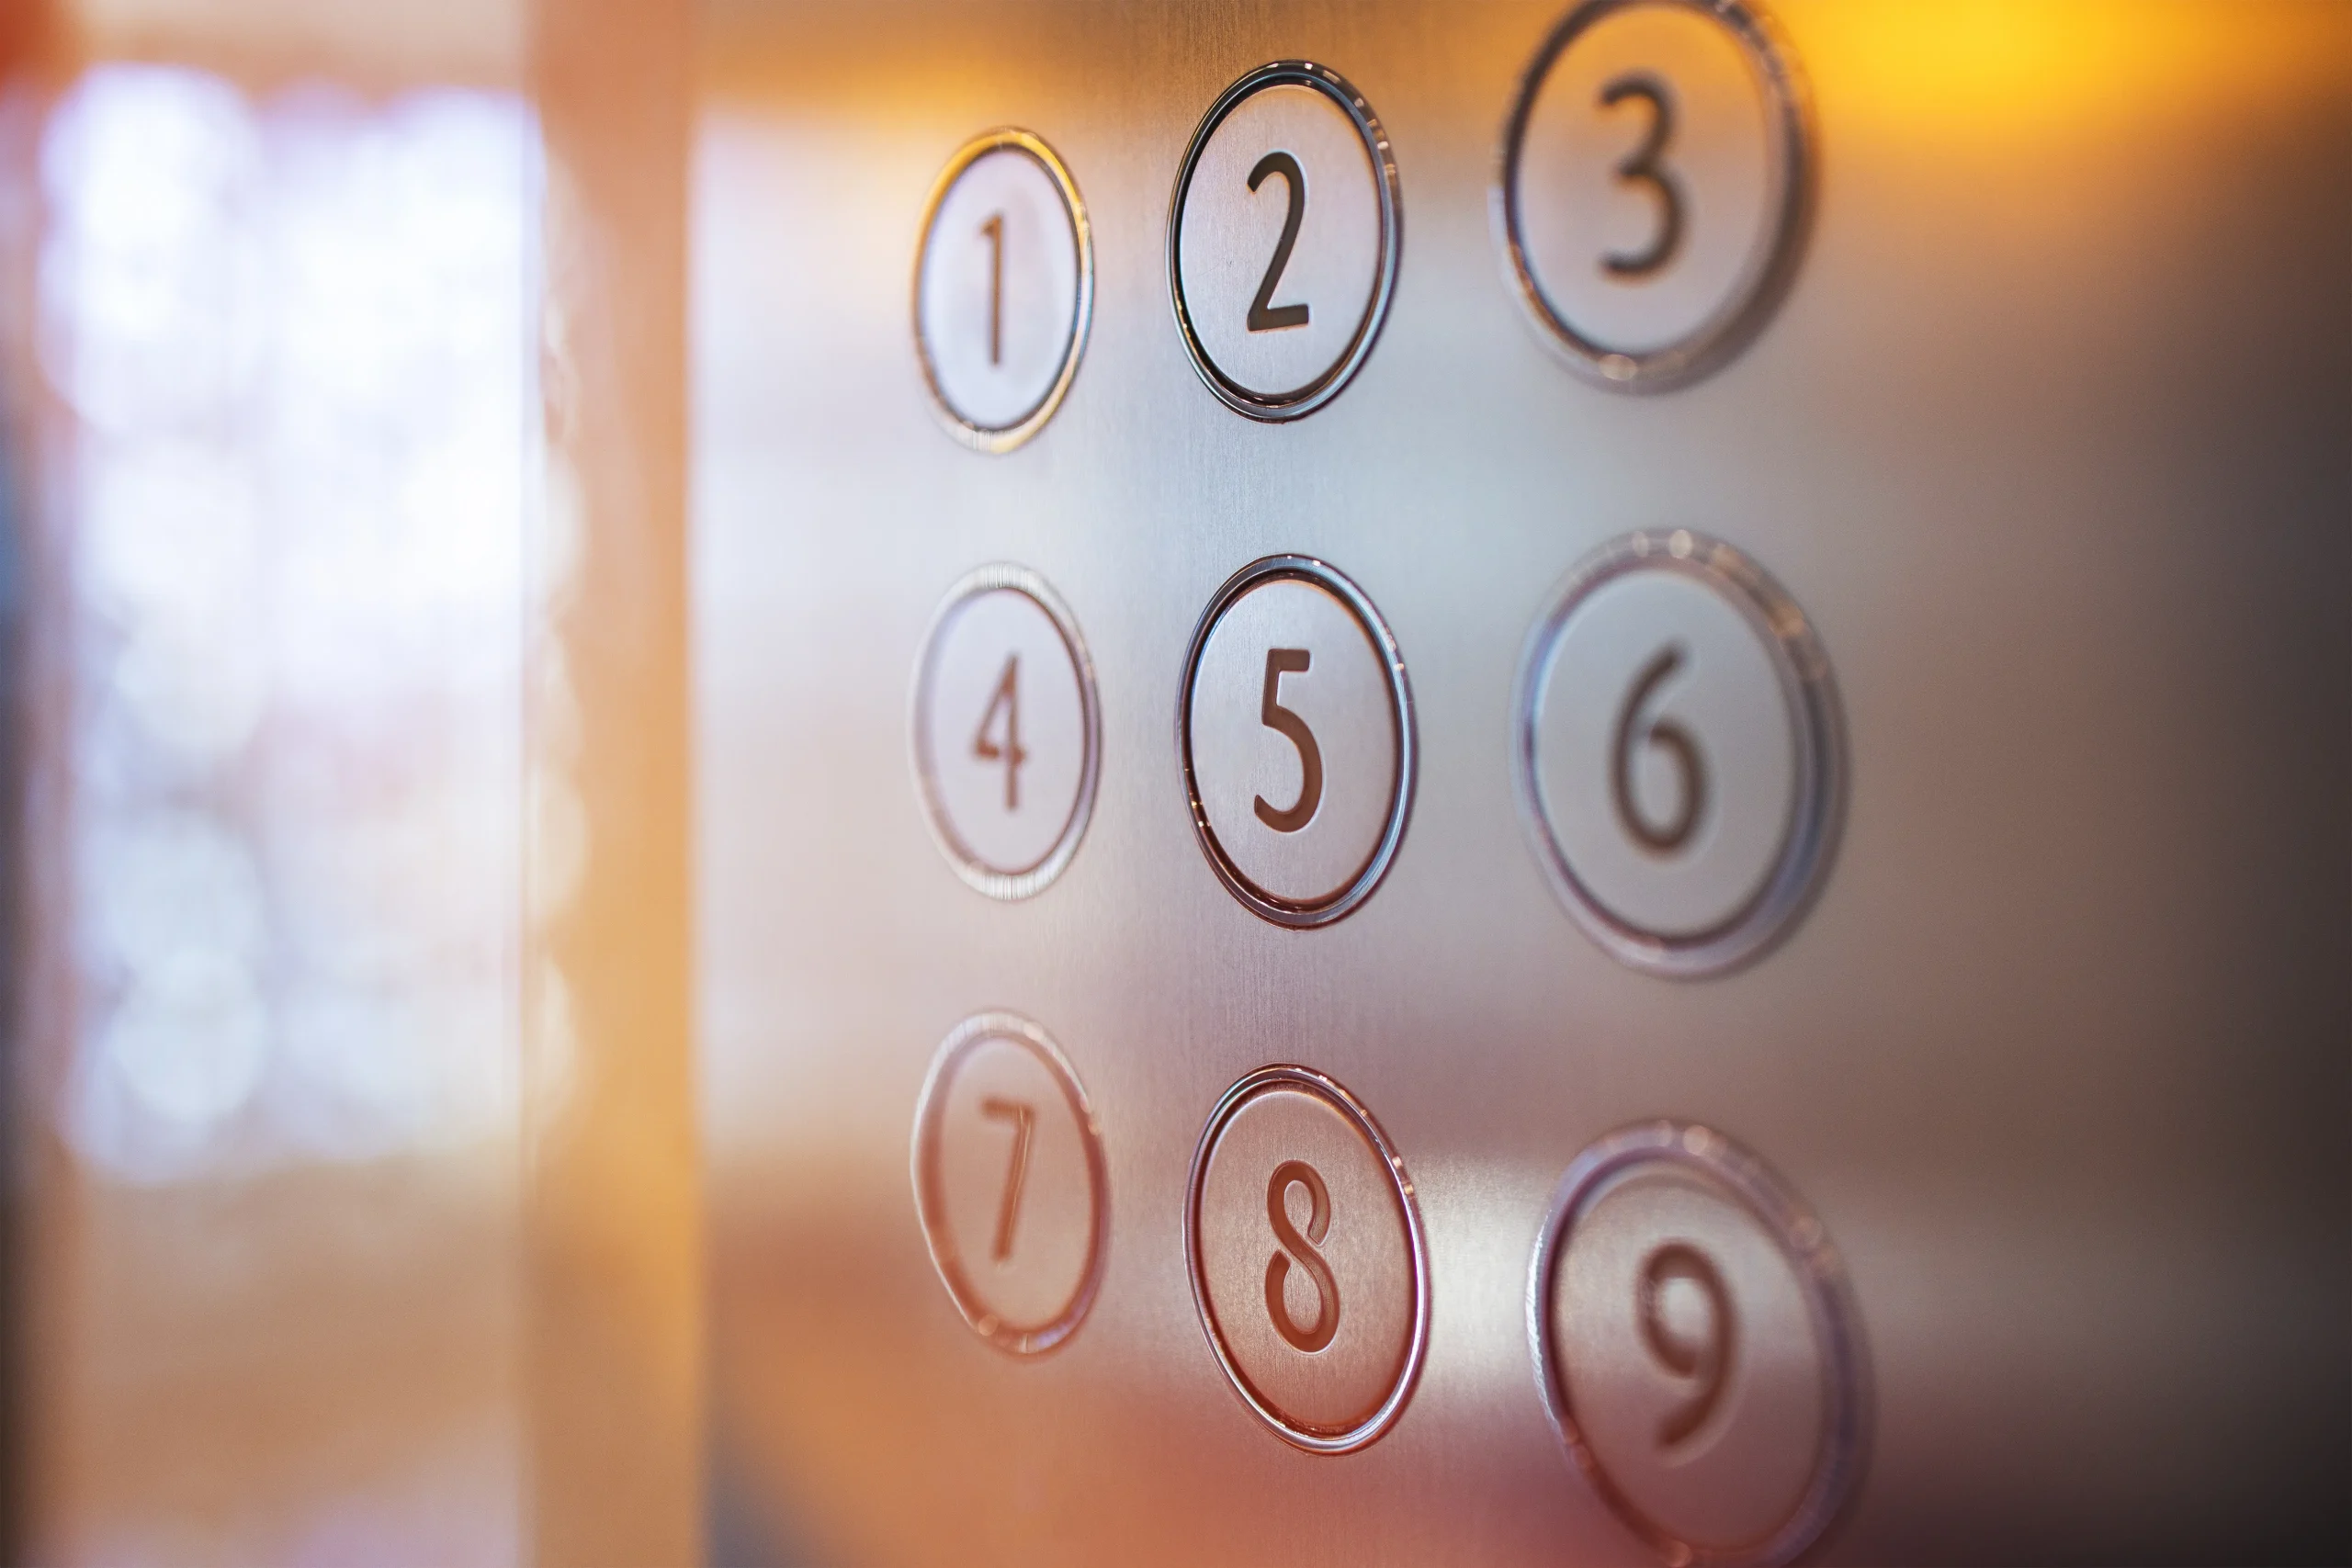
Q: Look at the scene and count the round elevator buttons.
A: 9